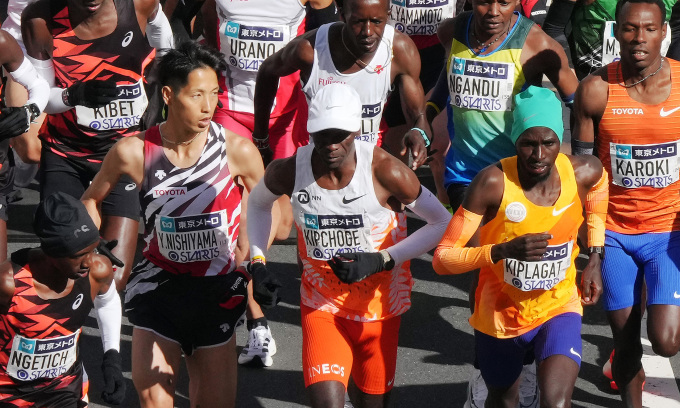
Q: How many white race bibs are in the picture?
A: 11